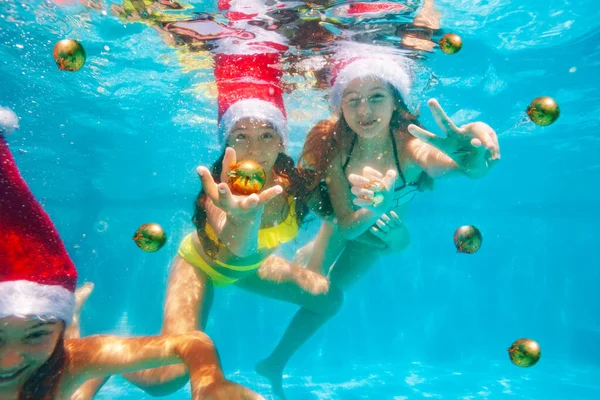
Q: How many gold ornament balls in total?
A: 7